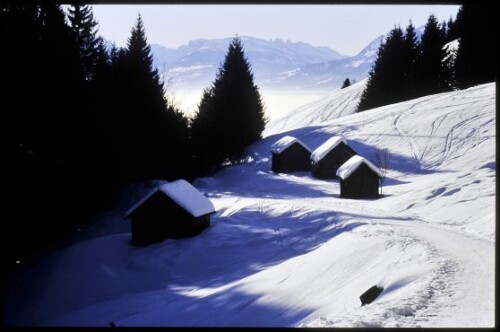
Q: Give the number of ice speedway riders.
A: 0